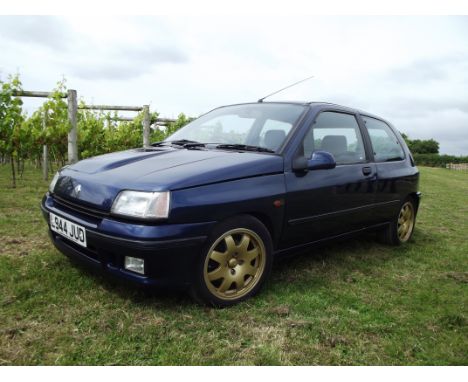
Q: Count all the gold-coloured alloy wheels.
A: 2